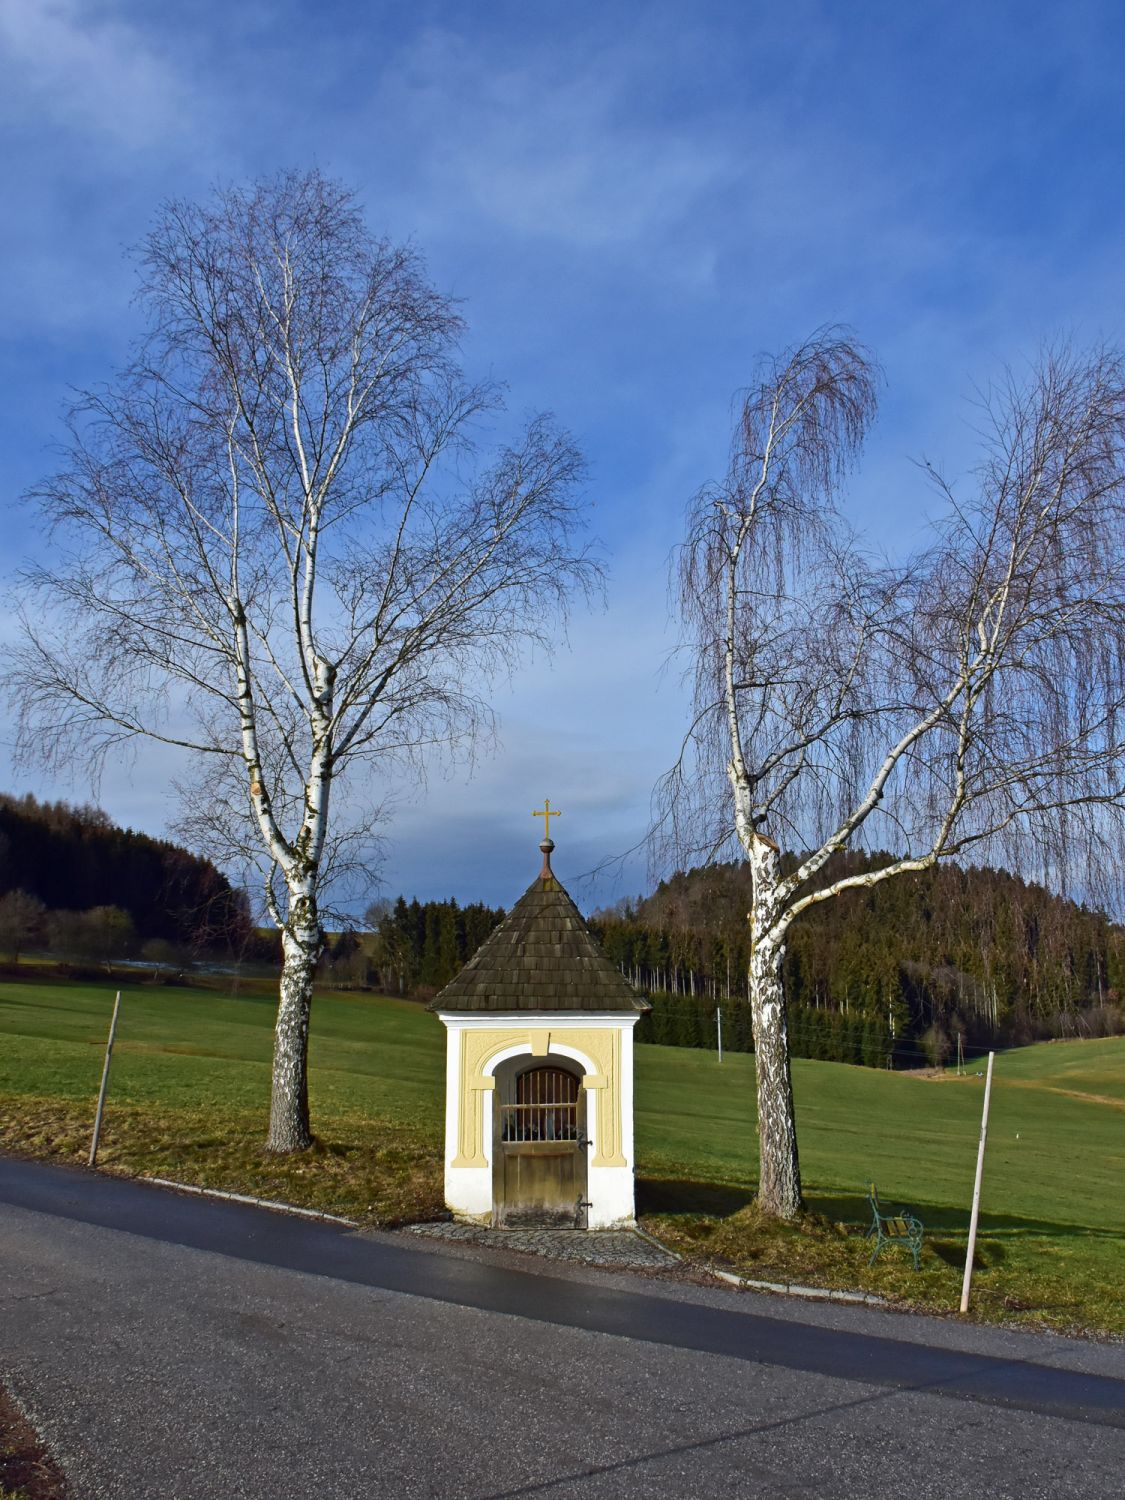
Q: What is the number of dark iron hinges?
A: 2